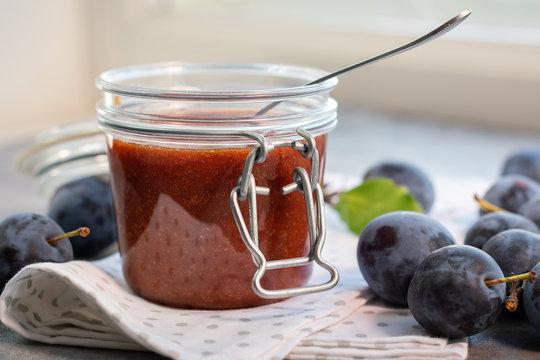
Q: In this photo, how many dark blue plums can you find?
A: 11